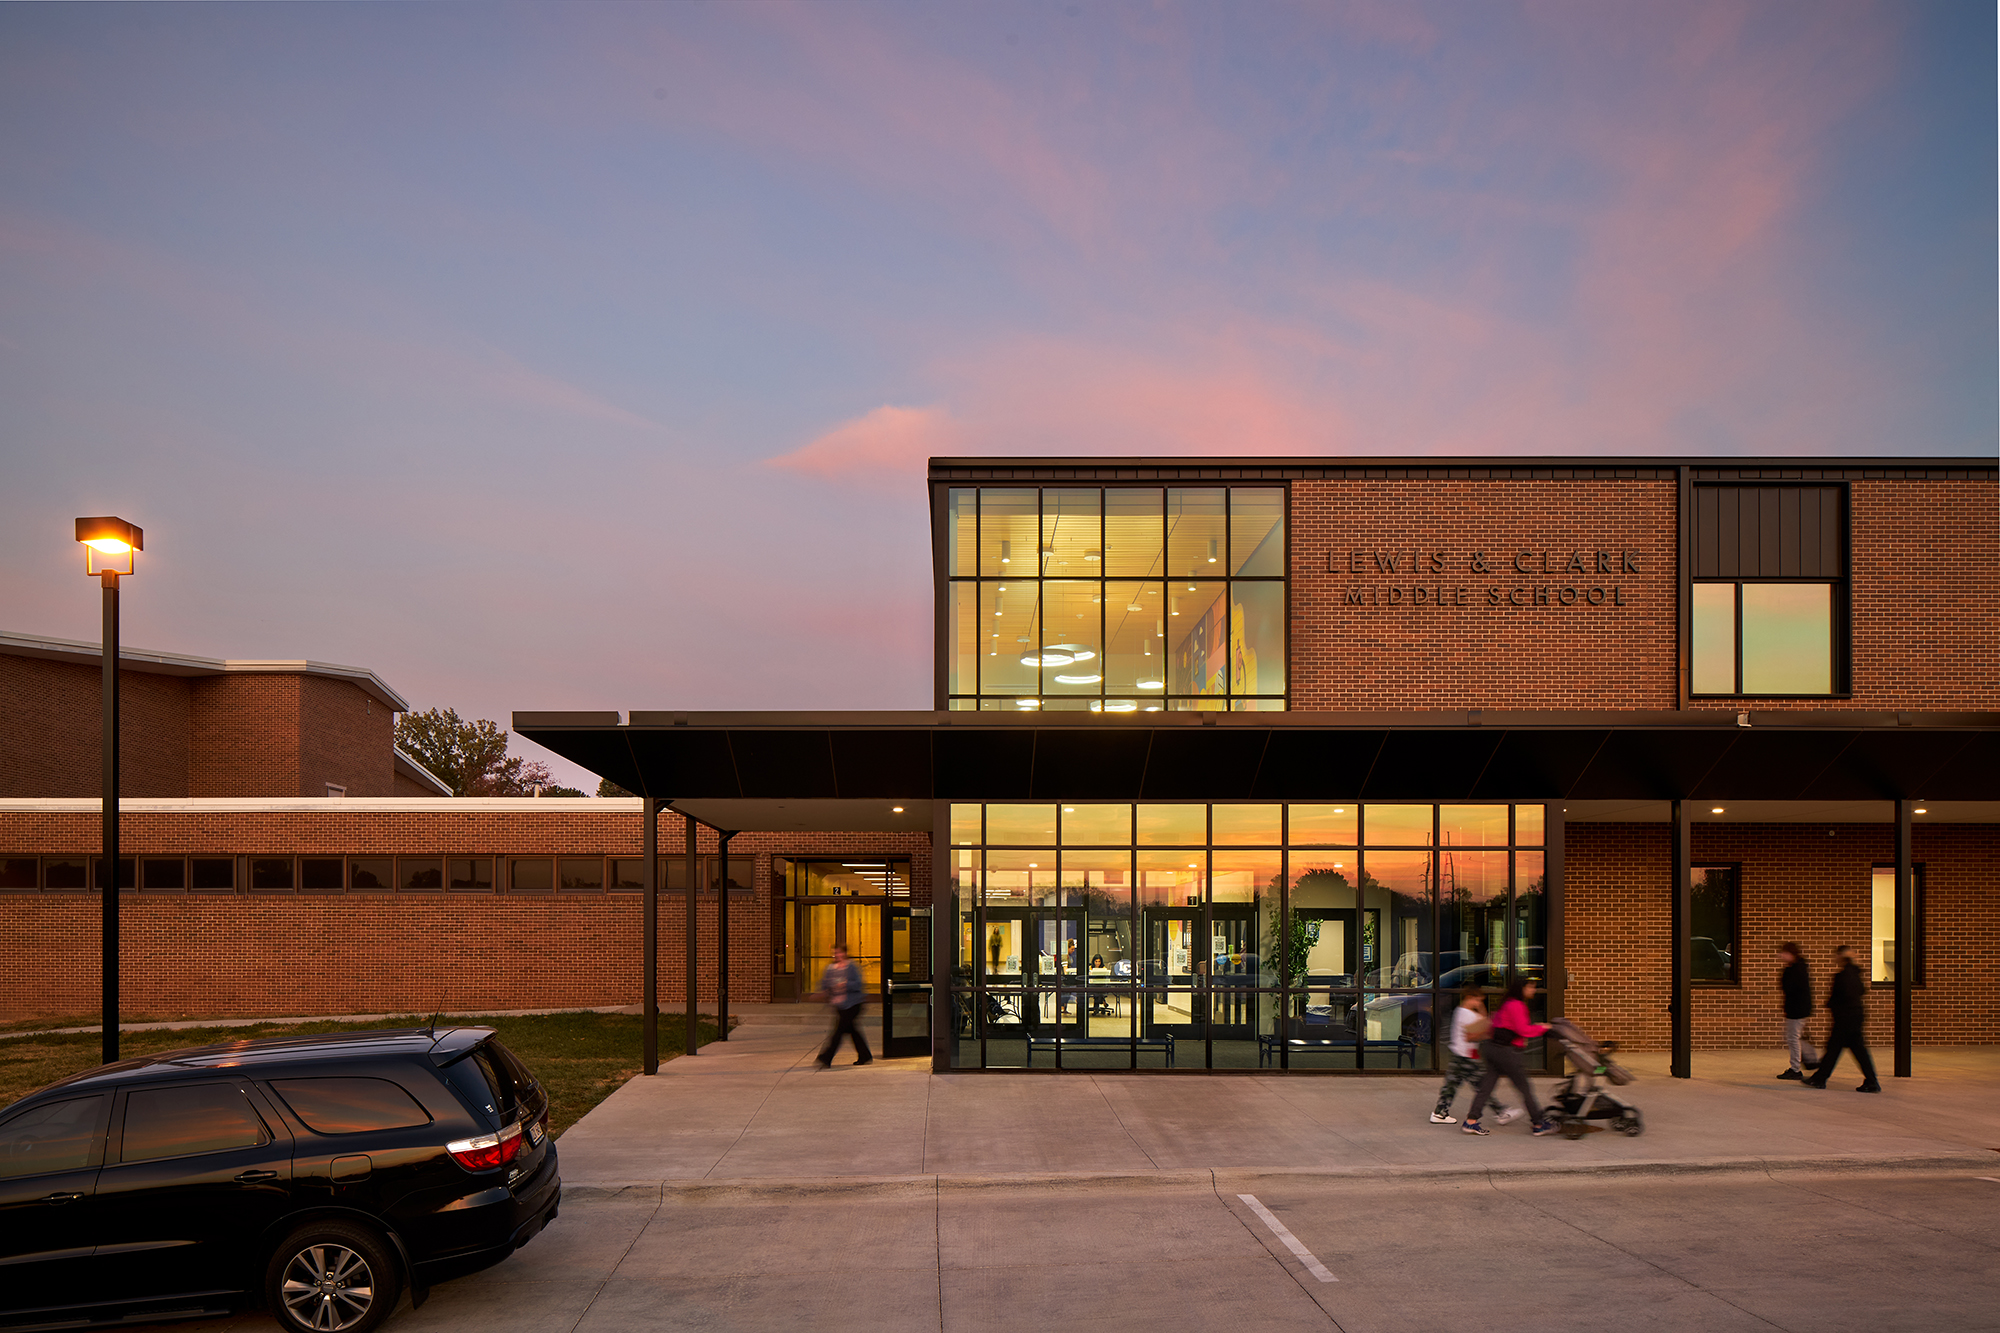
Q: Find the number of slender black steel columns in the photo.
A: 5